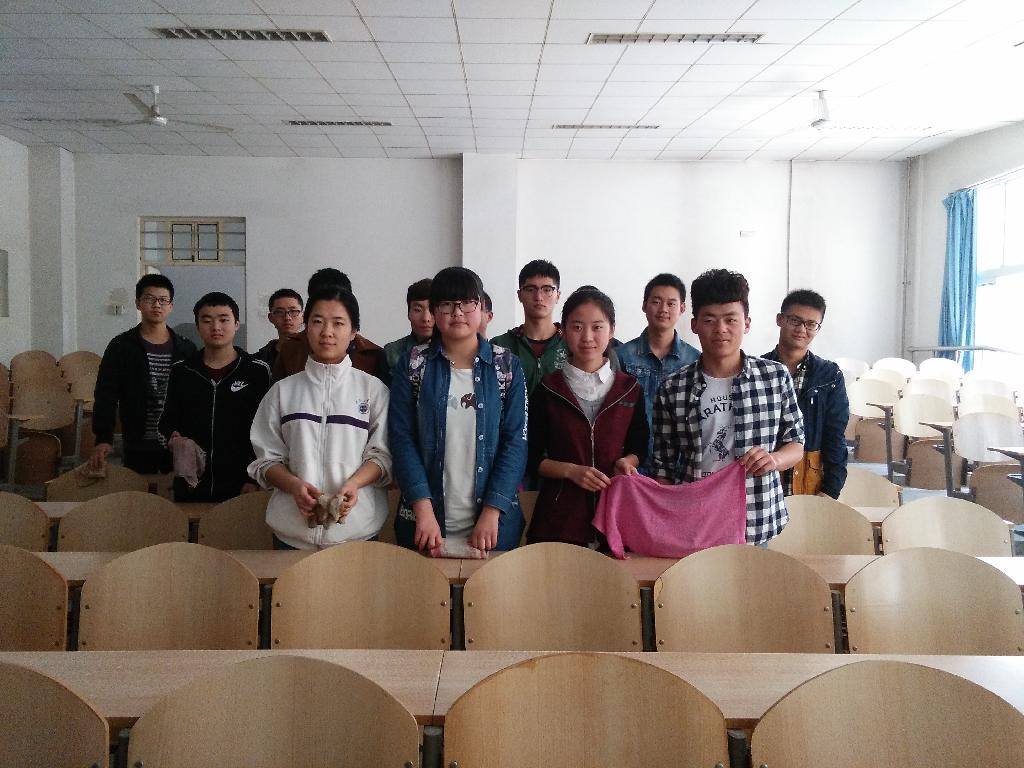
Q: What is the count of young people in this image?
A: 13